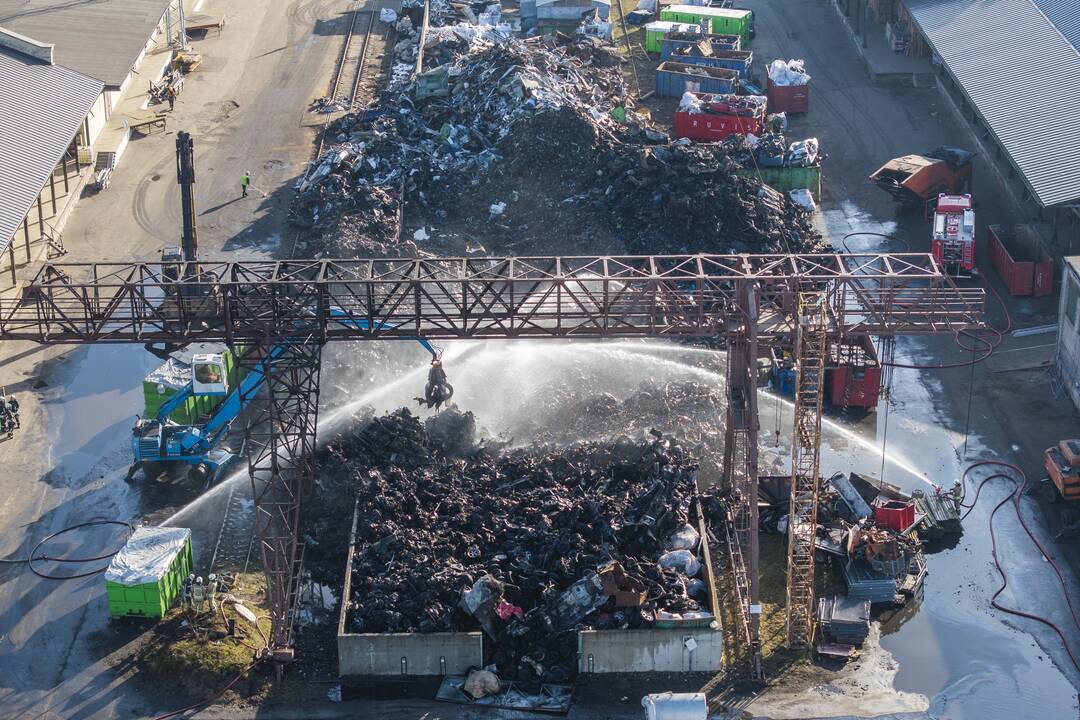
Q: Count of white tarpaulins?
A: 2